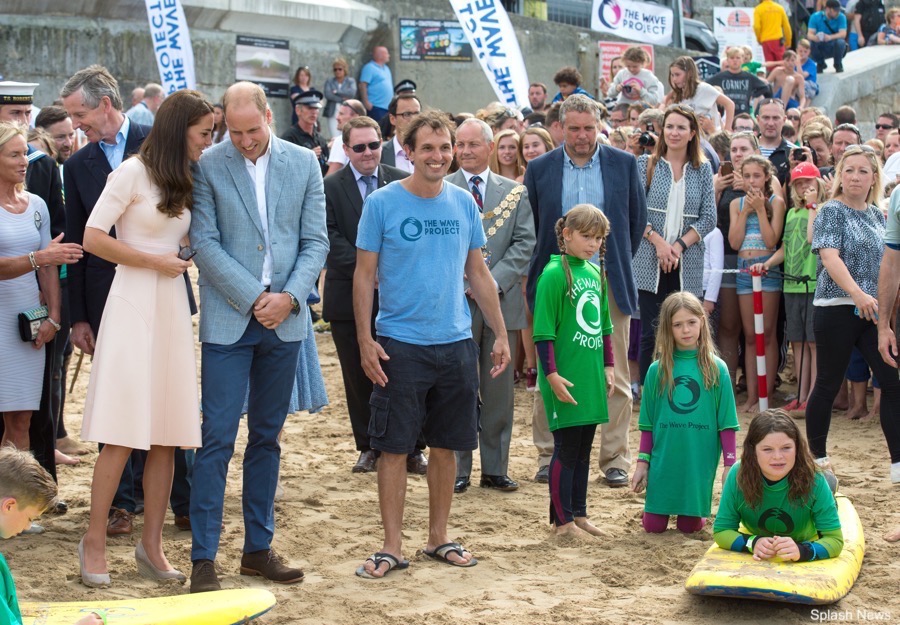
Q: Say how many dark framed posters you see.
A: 2